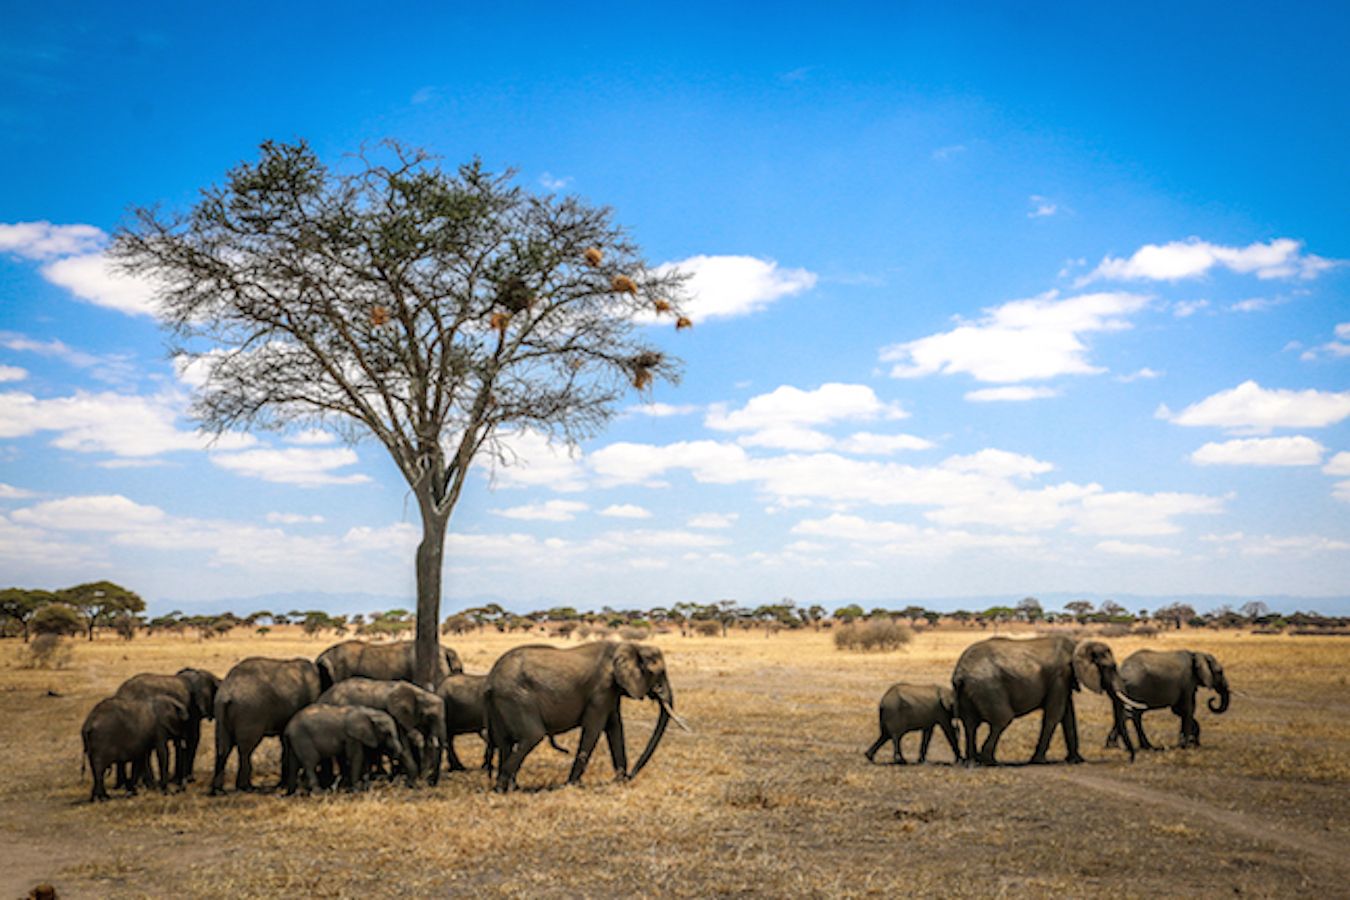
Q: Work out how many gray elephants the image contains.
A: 11